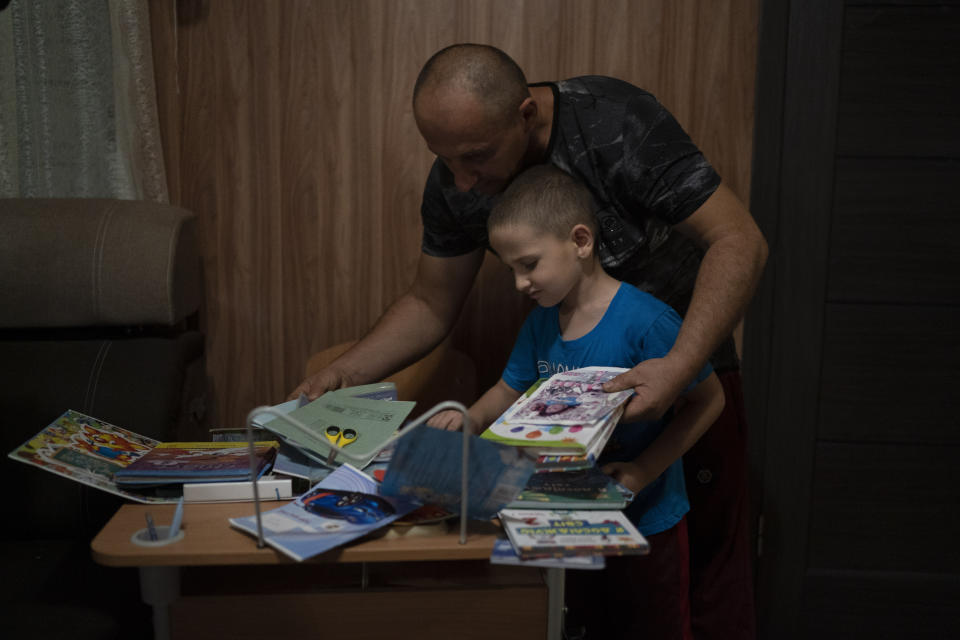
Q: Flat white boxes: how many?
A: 1